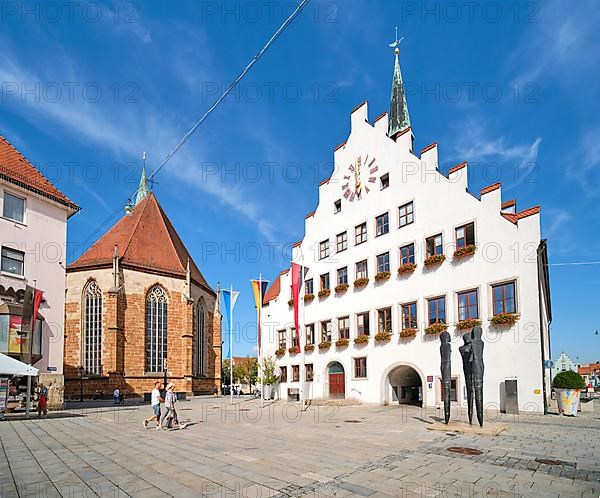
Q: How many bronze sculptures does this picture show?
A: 3